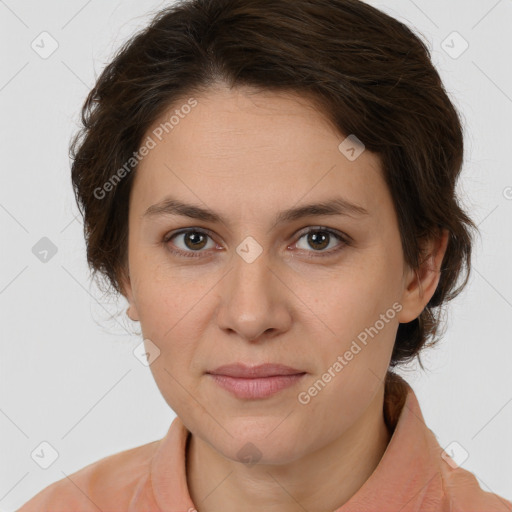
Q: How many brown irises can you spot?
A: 2